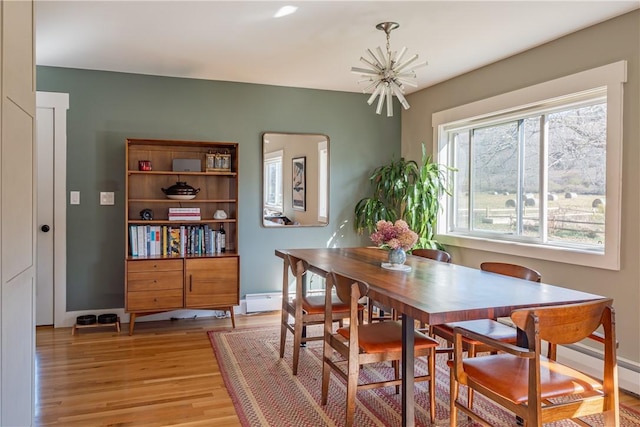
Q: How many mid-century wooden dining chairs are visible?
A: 5